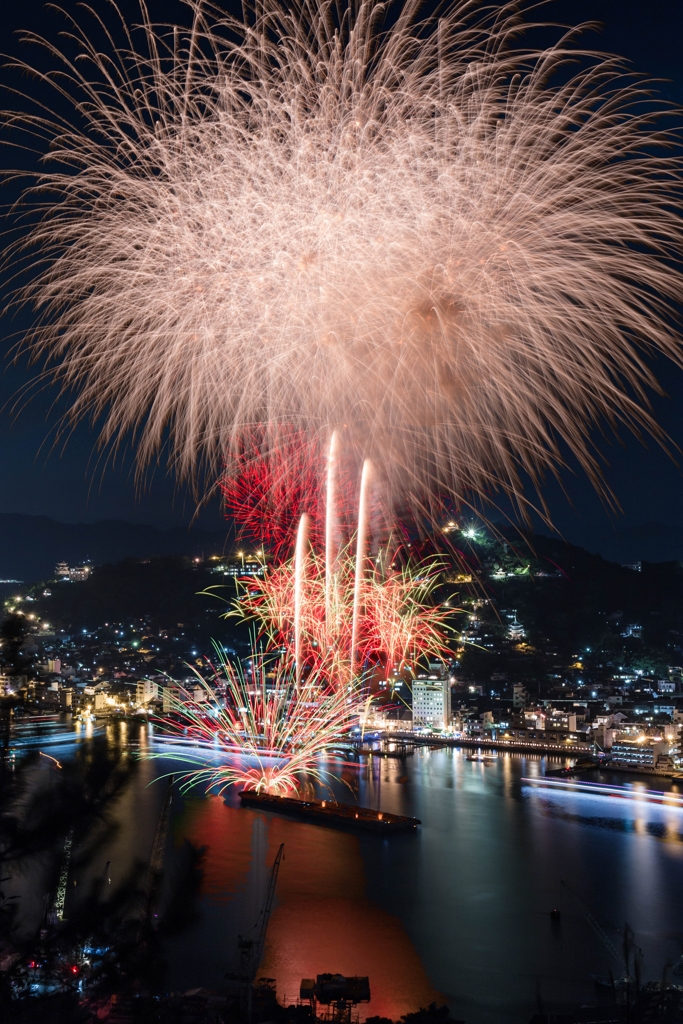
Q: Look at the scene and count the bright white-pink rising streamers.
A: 3